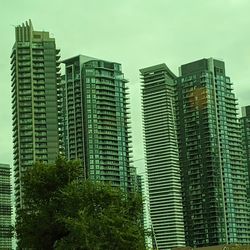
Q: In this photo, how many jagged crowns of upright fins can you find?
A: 1